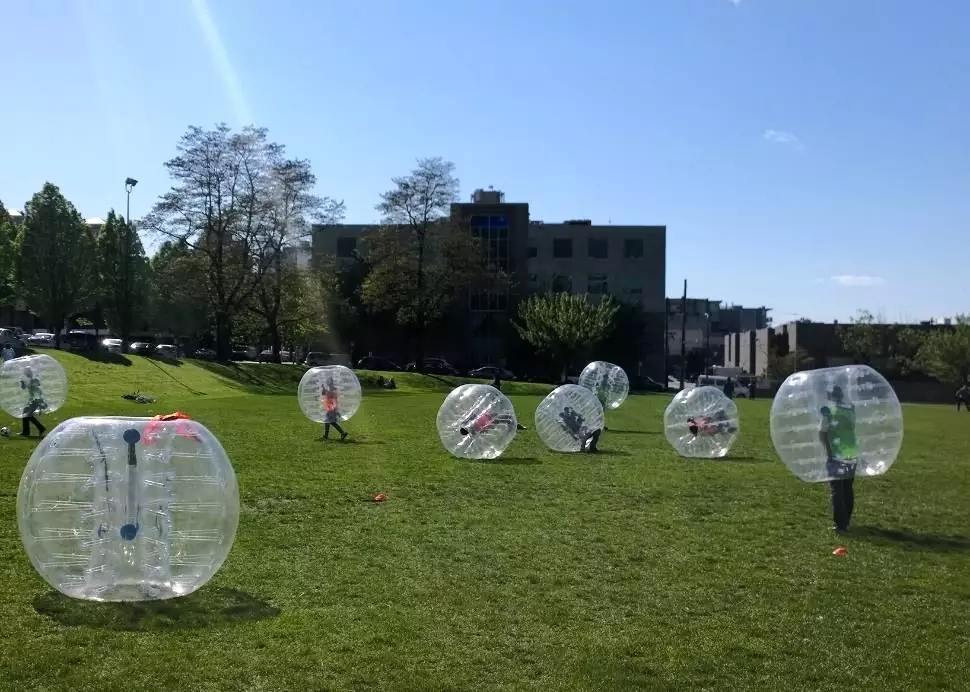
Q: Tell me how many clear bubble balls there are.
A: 8